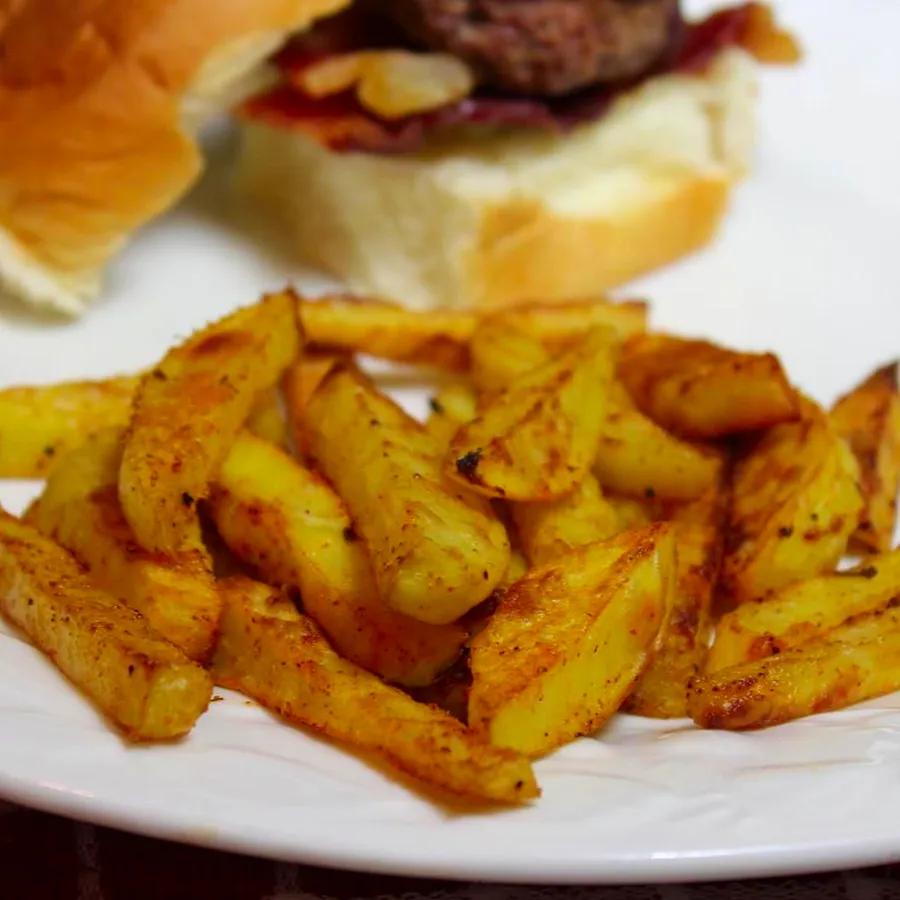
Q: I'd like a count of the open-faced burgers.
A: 1